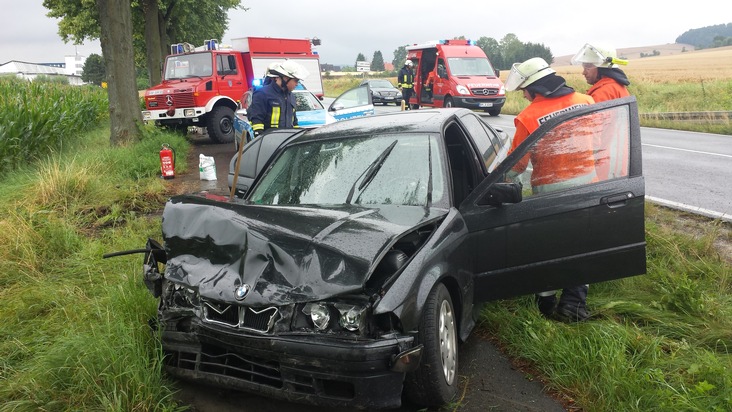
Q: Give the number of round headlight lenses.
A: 2